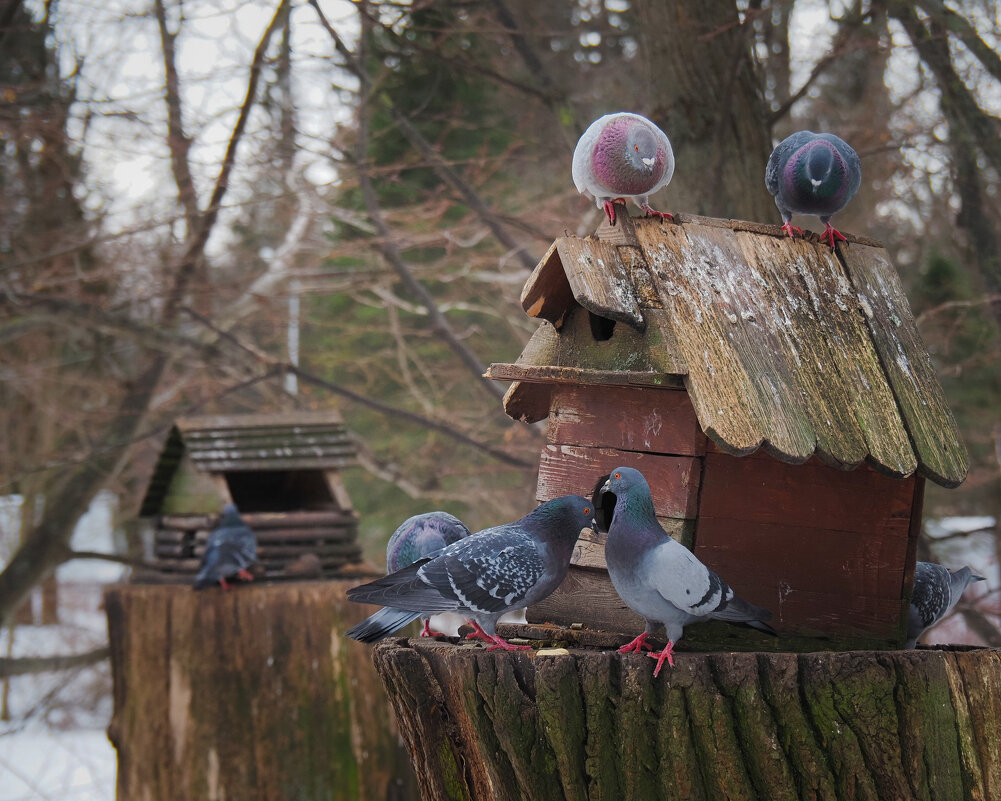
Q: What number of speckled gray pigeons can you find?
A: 2